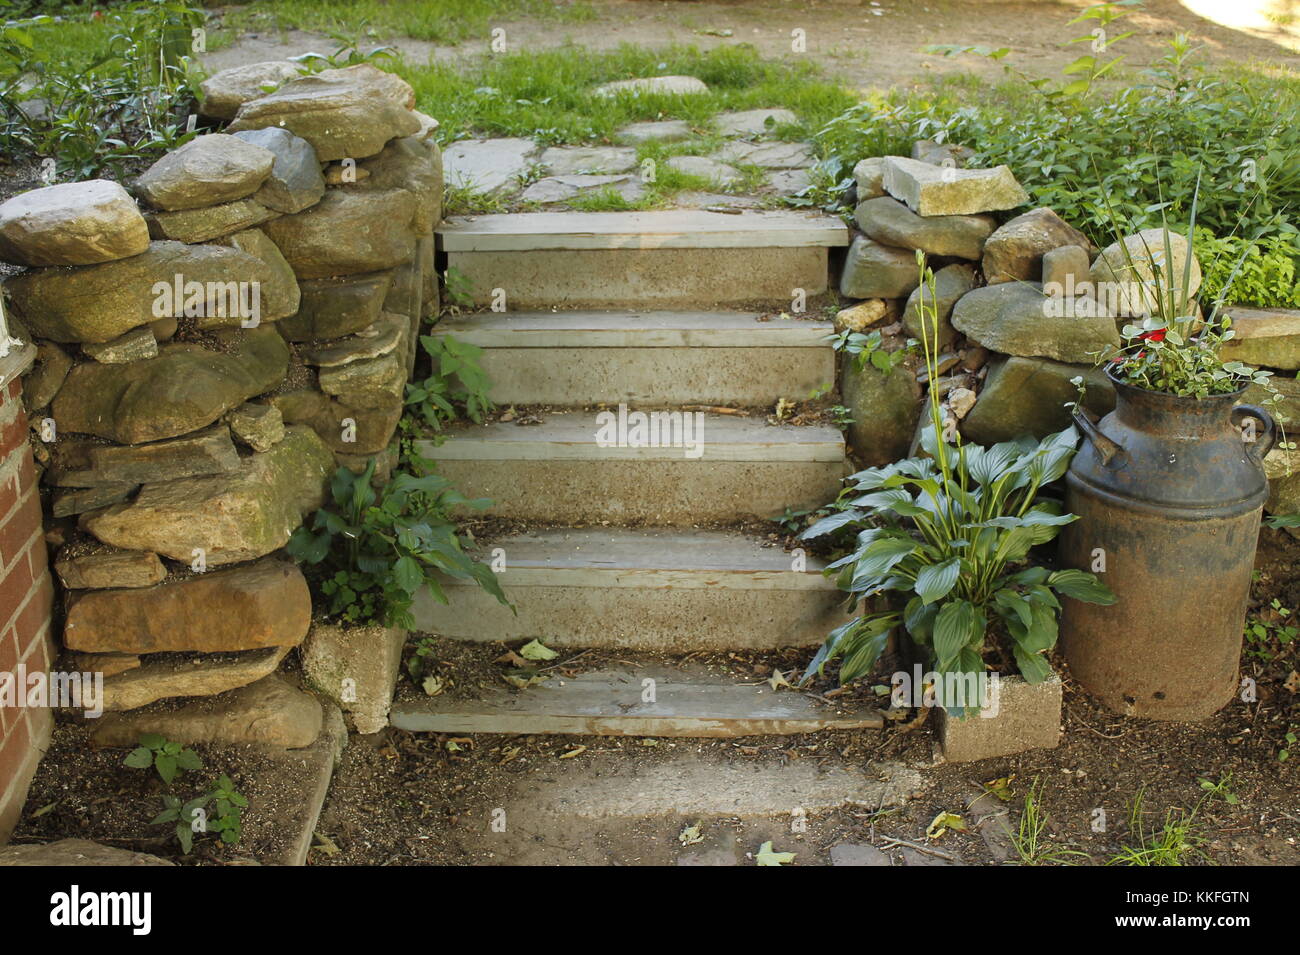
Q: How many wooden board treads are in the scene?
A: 5